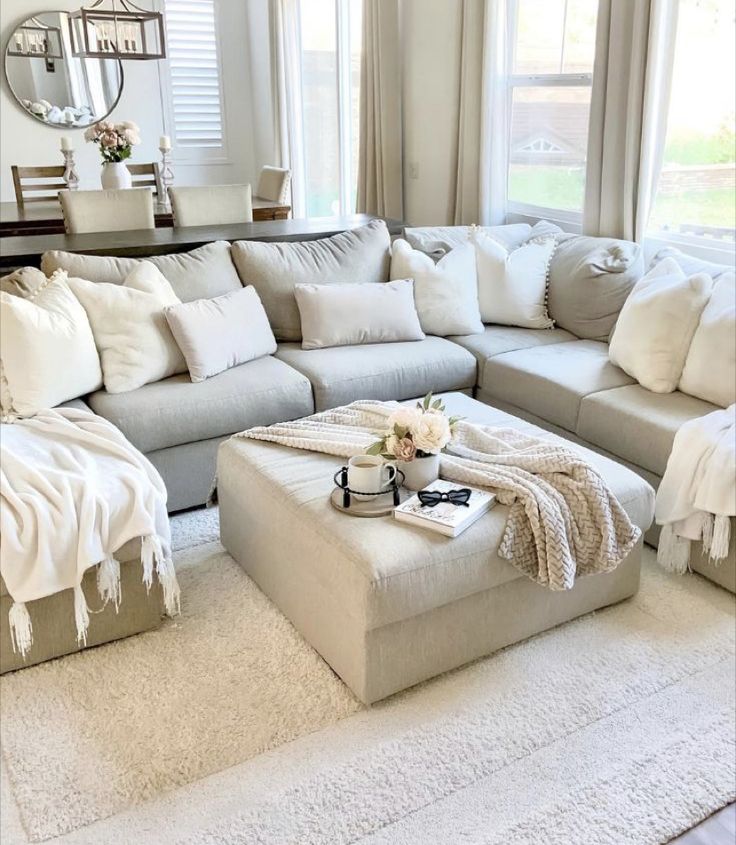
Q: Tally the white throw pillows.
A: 8